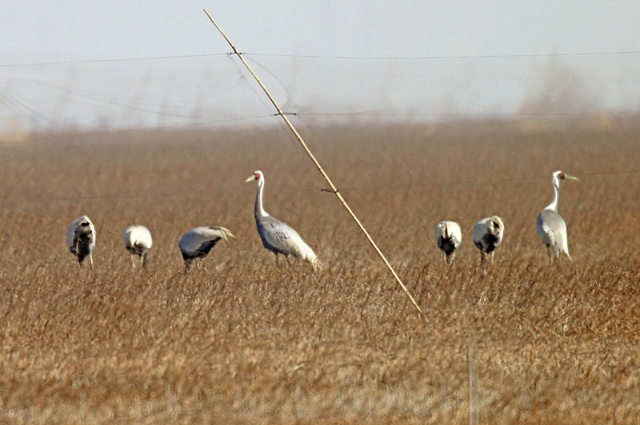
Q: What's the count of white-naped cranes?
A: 7